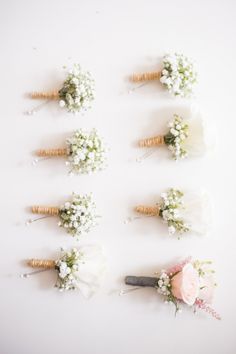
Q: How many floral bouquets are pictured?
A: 8